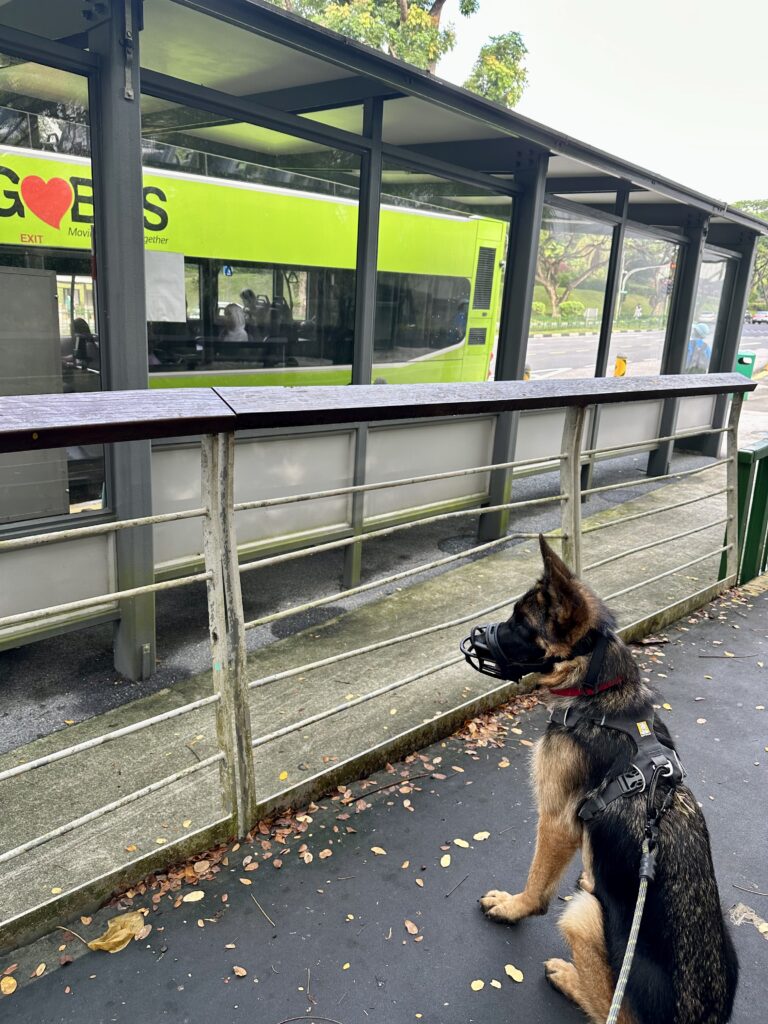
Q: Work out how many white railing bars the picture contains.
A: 14